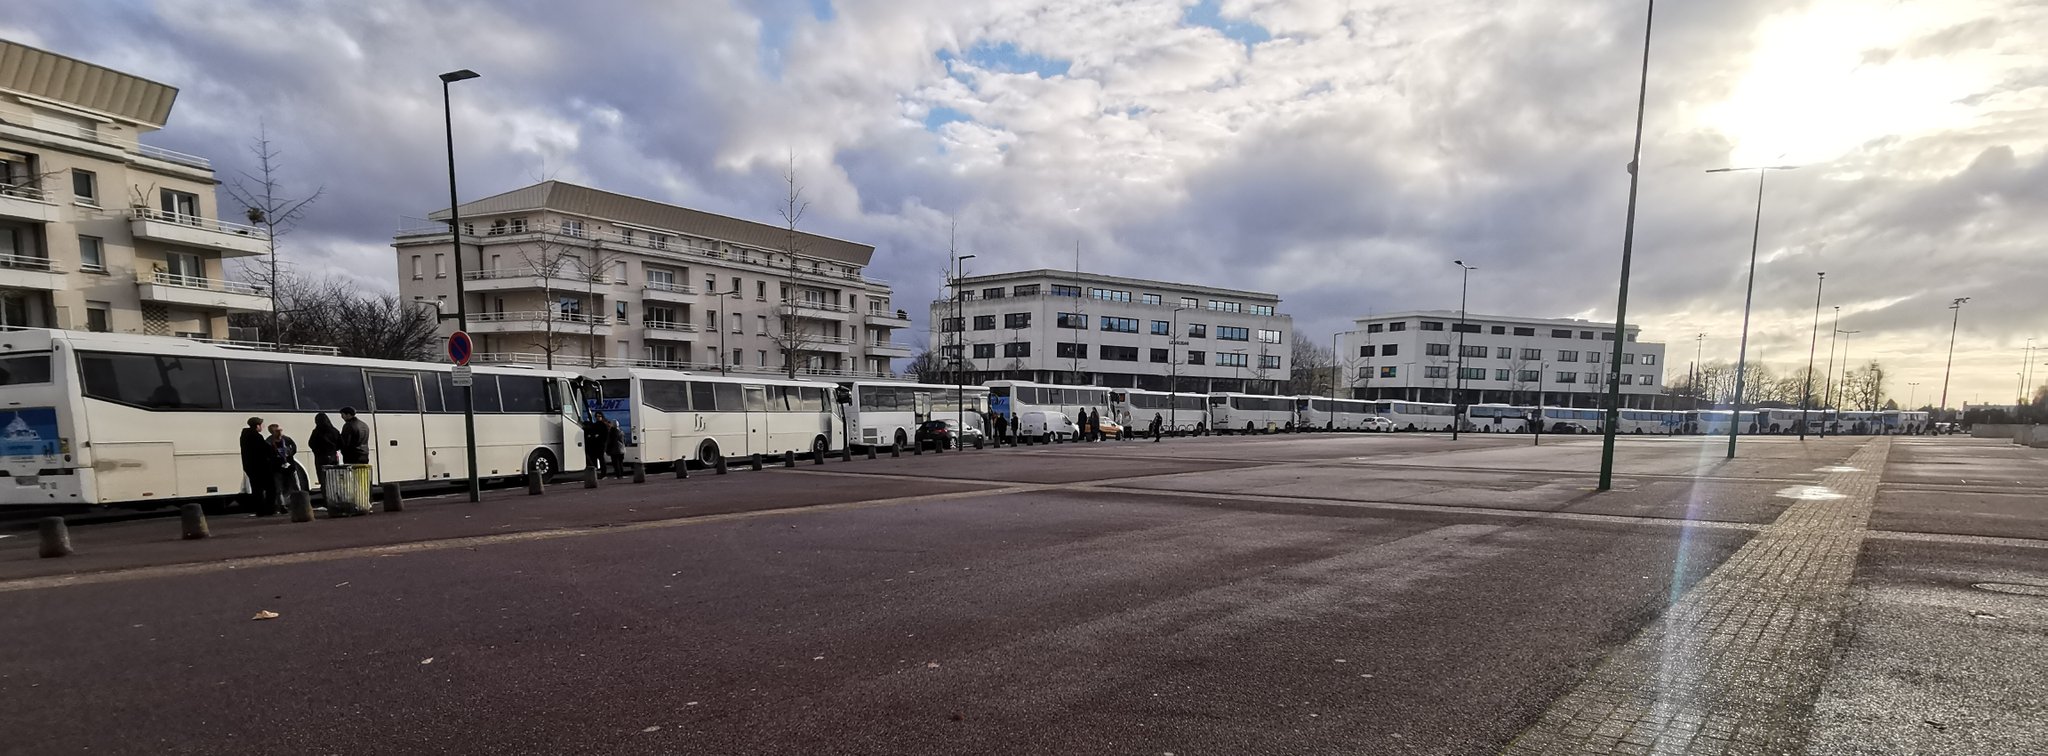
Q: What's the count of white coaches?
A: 15